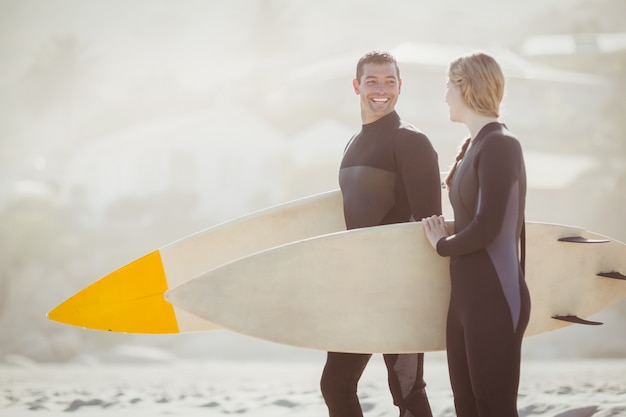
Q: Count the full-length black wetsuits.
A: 2